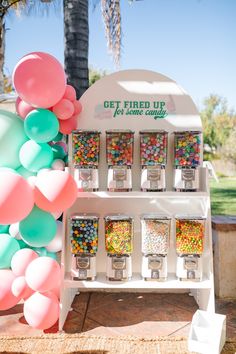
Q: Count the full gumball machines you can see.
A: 8